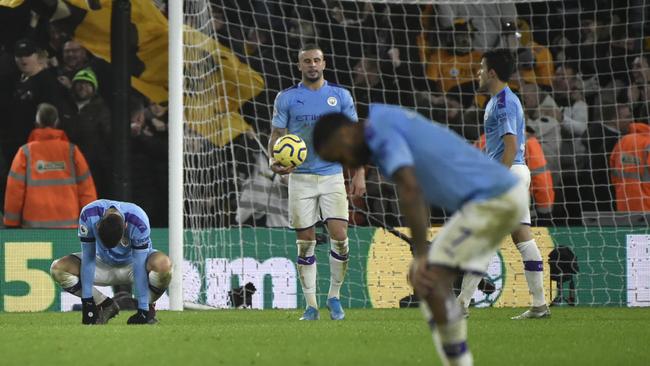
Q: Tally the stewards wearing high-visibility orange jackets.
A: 3